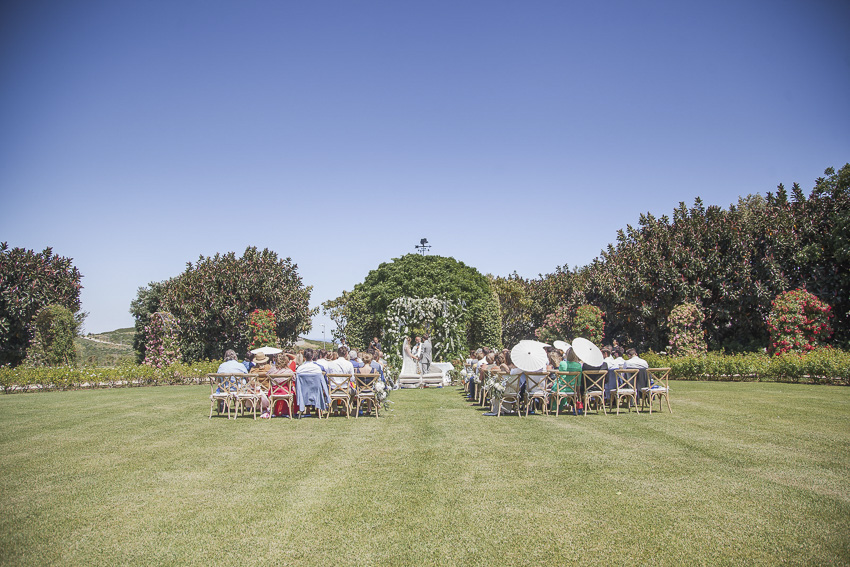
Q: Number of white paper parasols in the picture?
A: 5